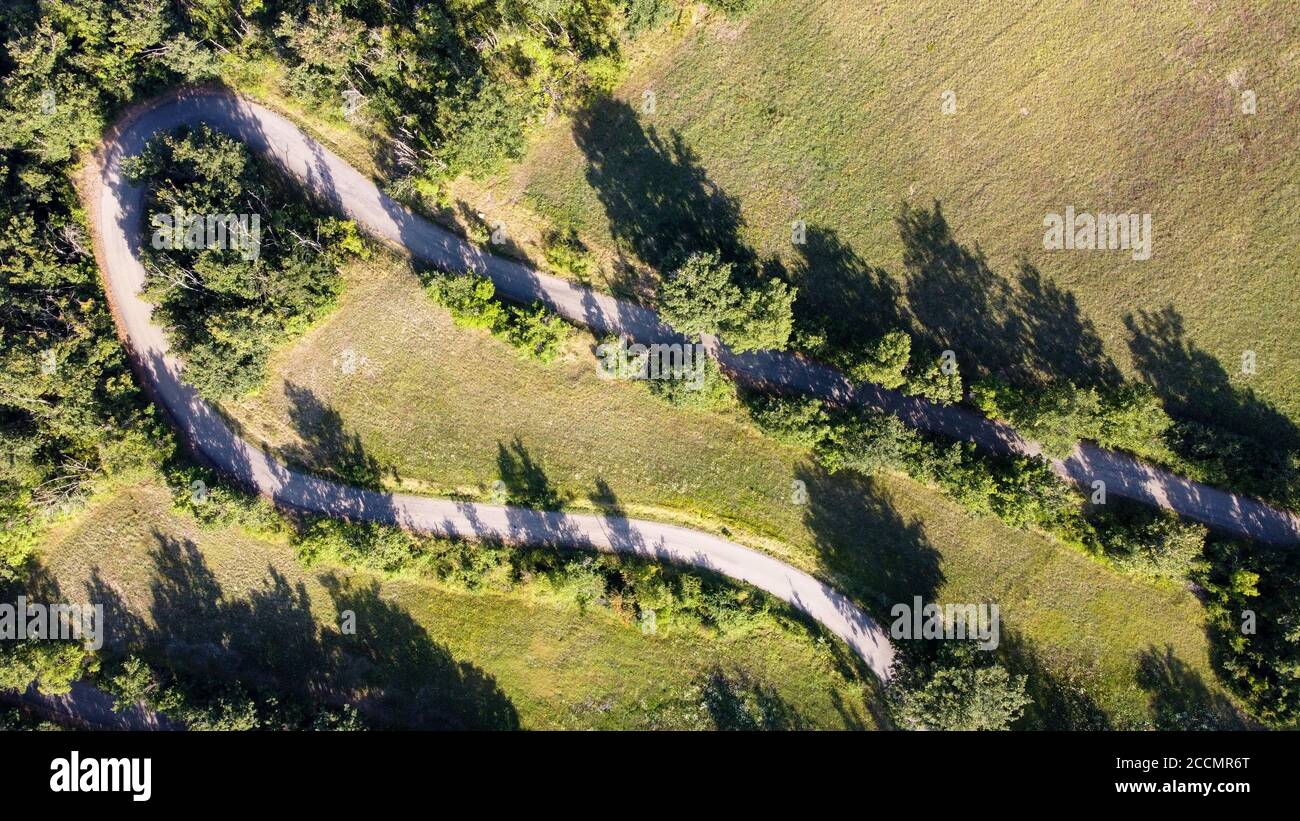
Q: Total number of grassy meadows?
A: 3